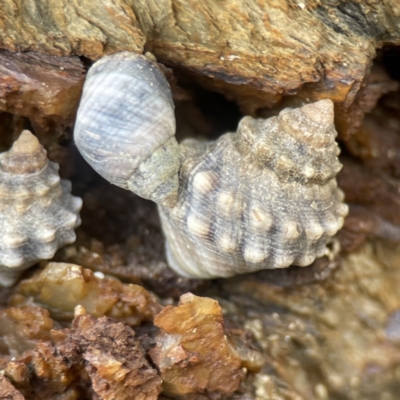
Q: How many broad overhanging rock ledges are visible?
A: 1